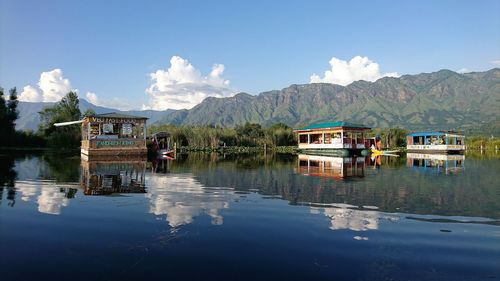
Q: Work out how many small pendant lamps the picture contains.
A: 0